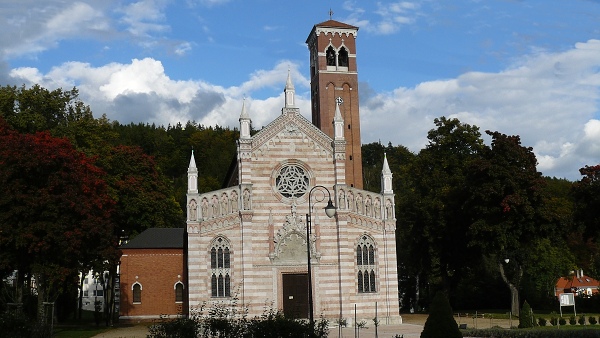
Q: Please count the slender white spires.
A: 5